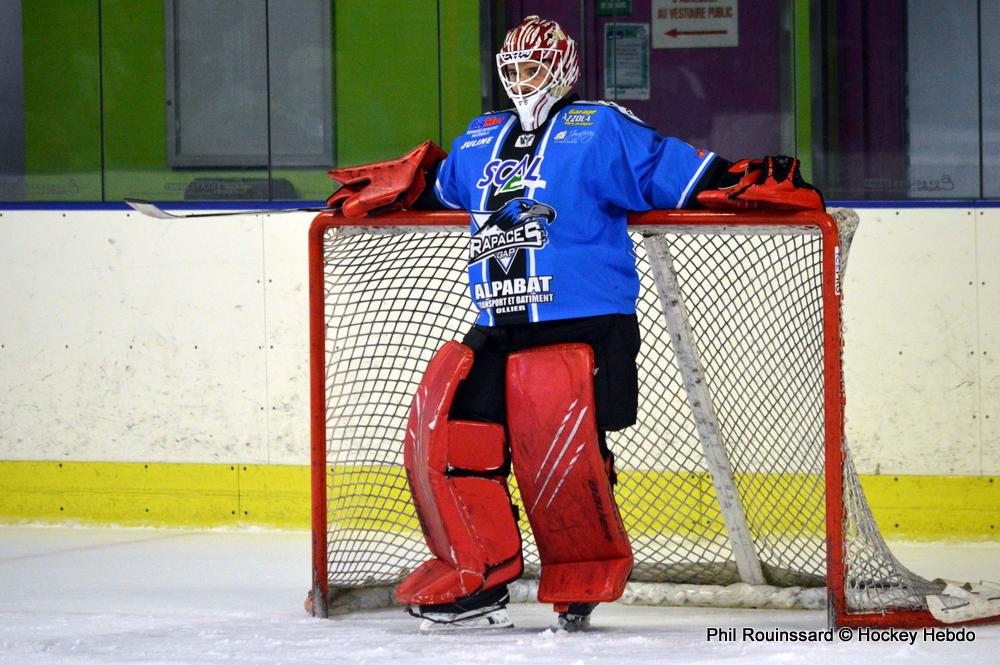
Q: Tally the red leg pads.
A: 2